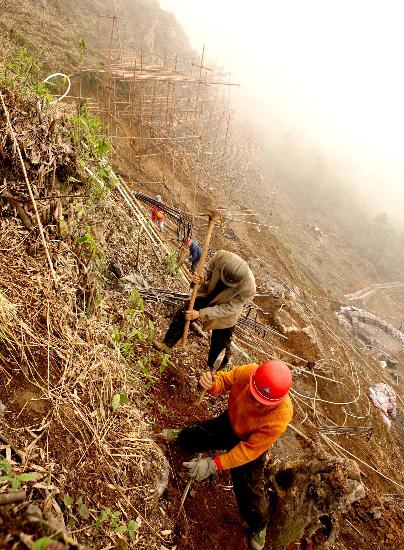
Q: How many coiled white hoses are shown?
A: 1